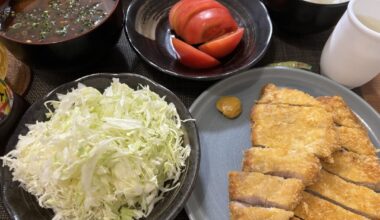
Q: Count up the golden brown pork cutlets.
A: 2